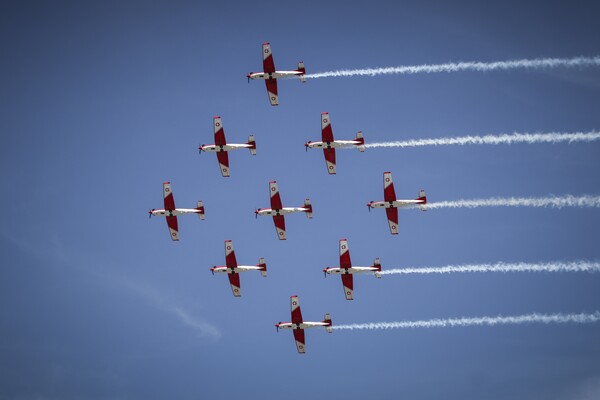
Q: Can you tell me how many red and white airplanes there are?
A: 9